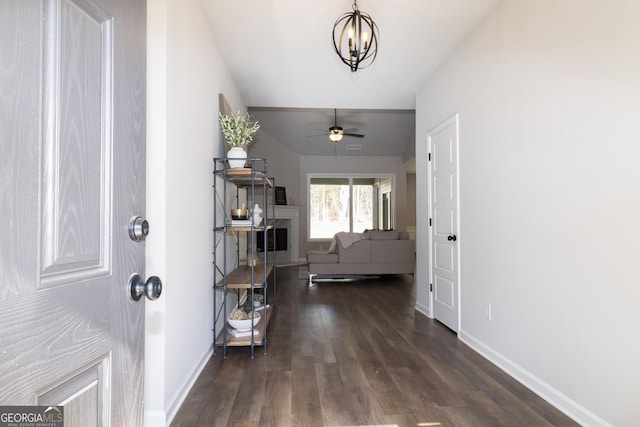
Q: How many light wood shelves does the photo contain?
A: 4